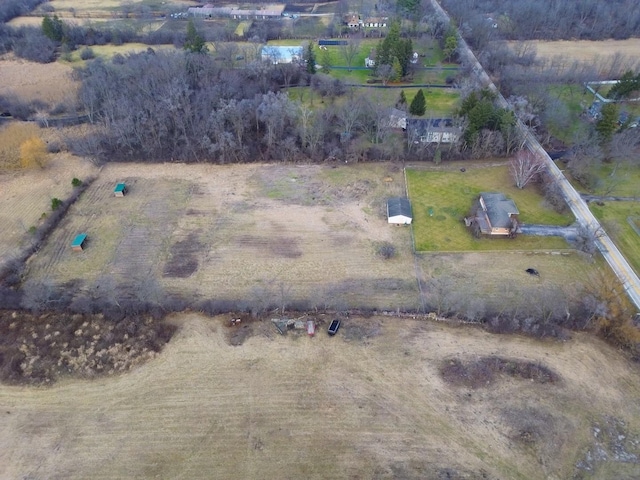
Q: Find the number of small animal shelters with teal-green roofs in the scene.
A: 2